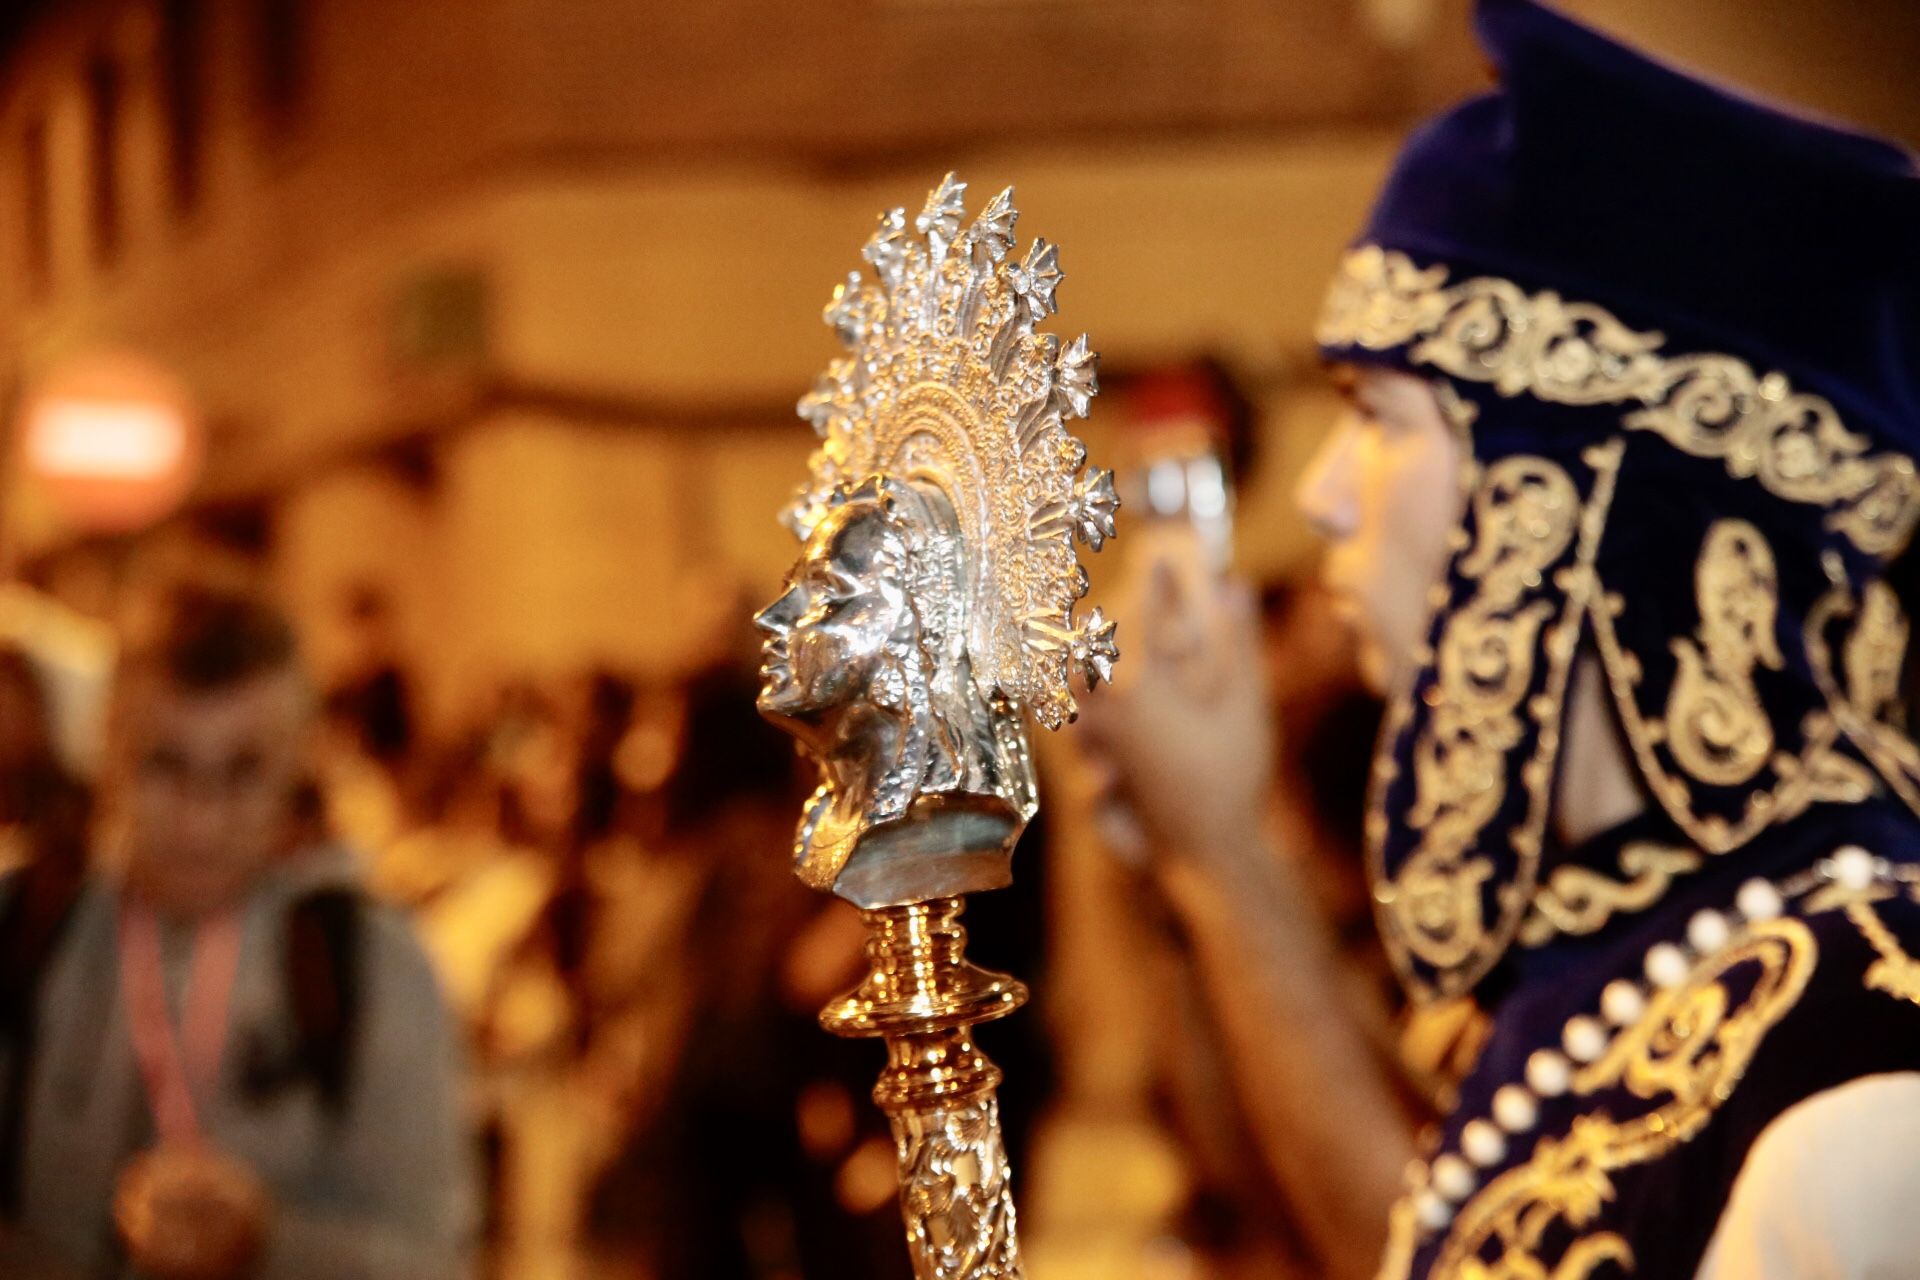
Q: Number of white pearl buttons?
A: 11